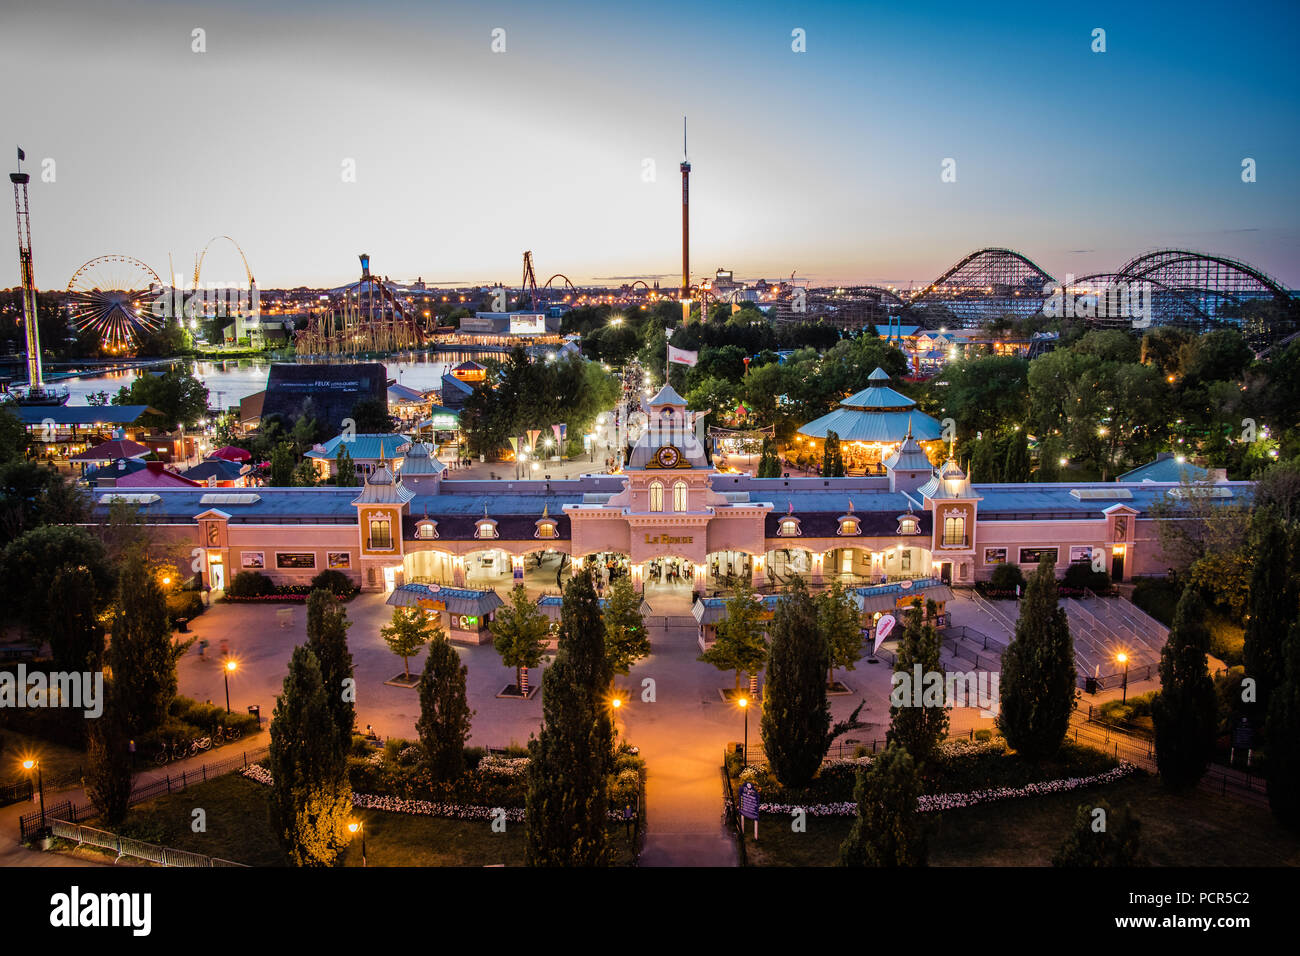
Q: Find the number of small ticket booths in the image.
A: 4